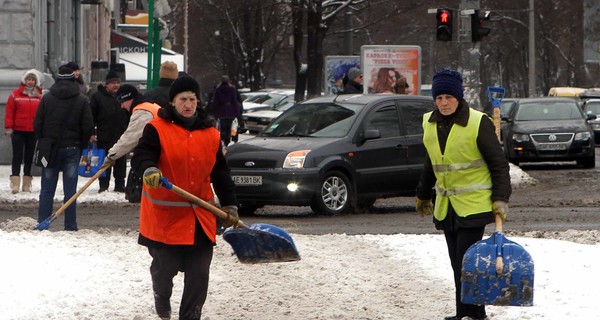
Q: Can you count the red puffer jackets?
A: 1